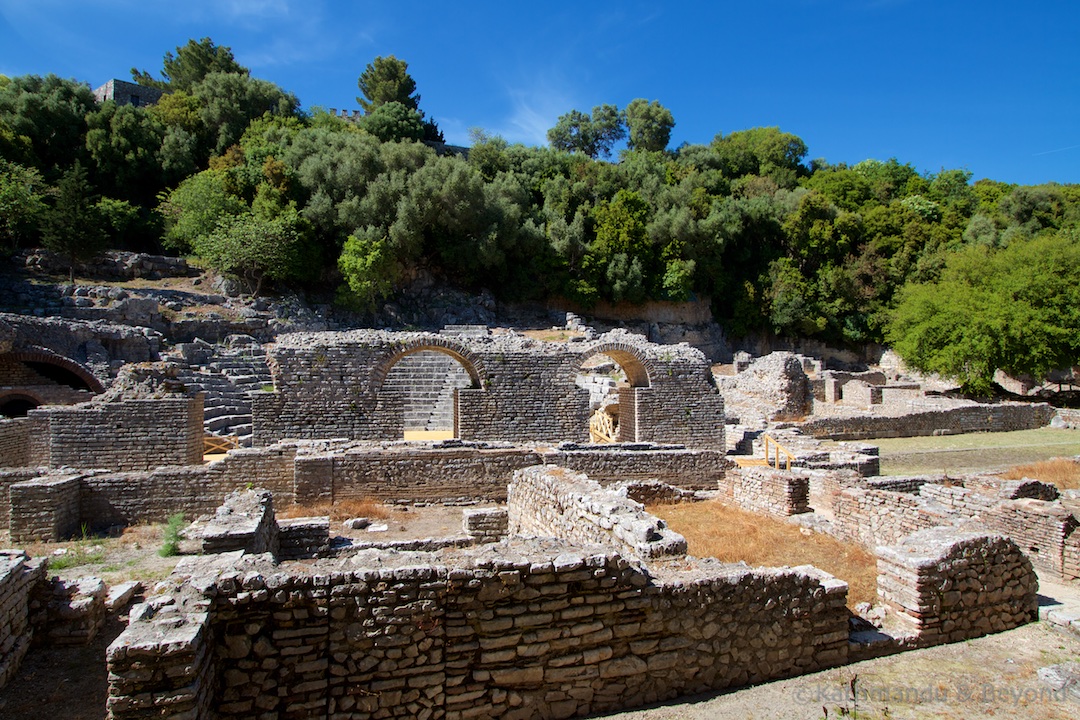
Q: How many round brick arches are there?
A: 4